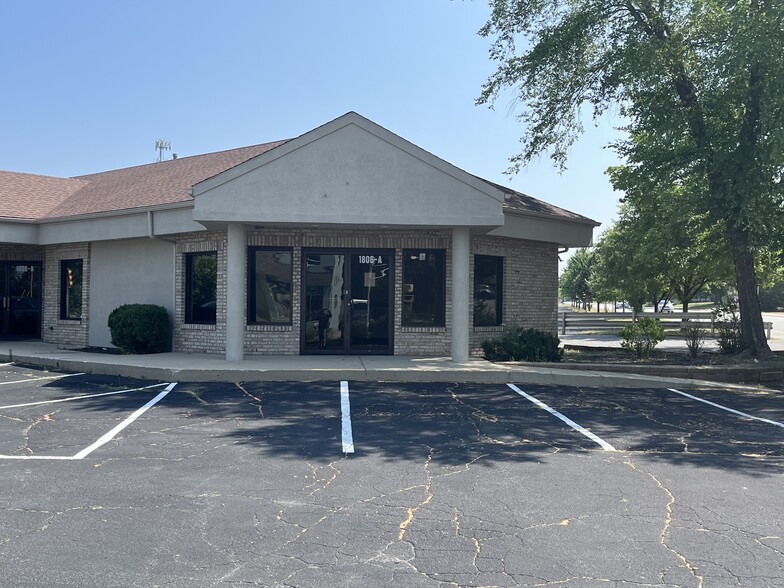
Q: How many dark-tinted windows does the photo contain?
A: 5